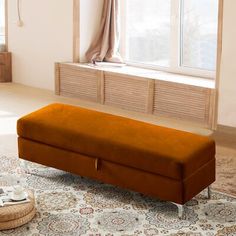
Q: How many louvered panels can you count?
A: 3